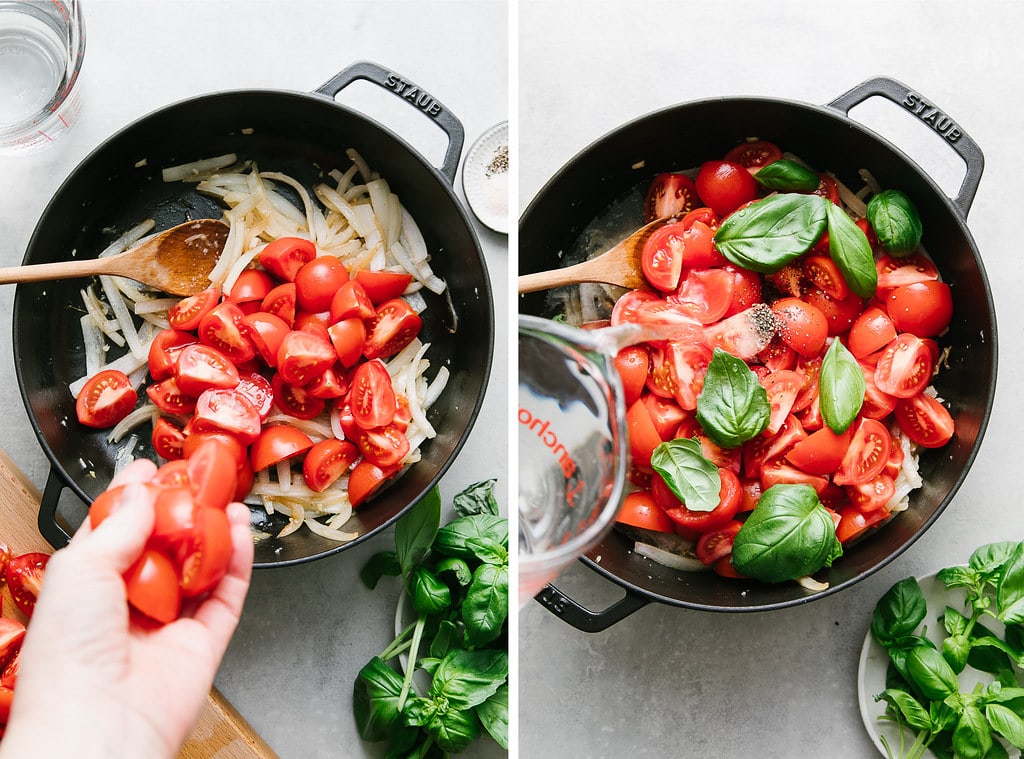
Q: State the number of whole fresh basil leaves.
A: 8